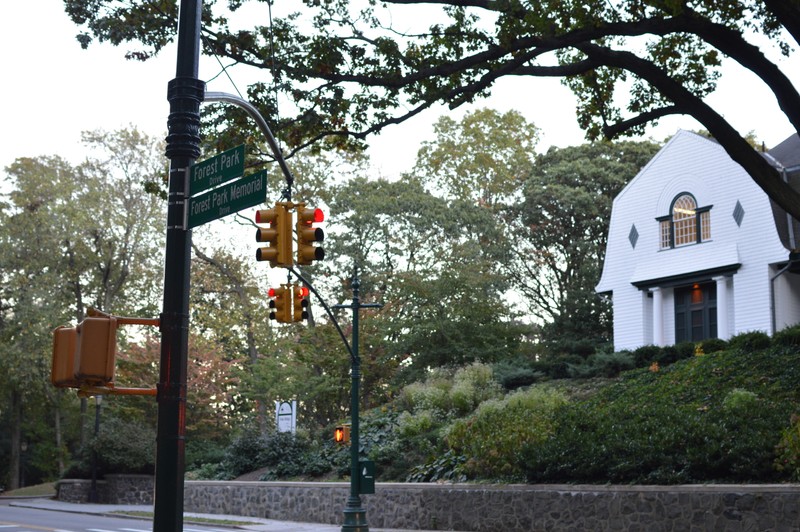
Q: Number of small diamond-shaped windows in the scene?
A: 2